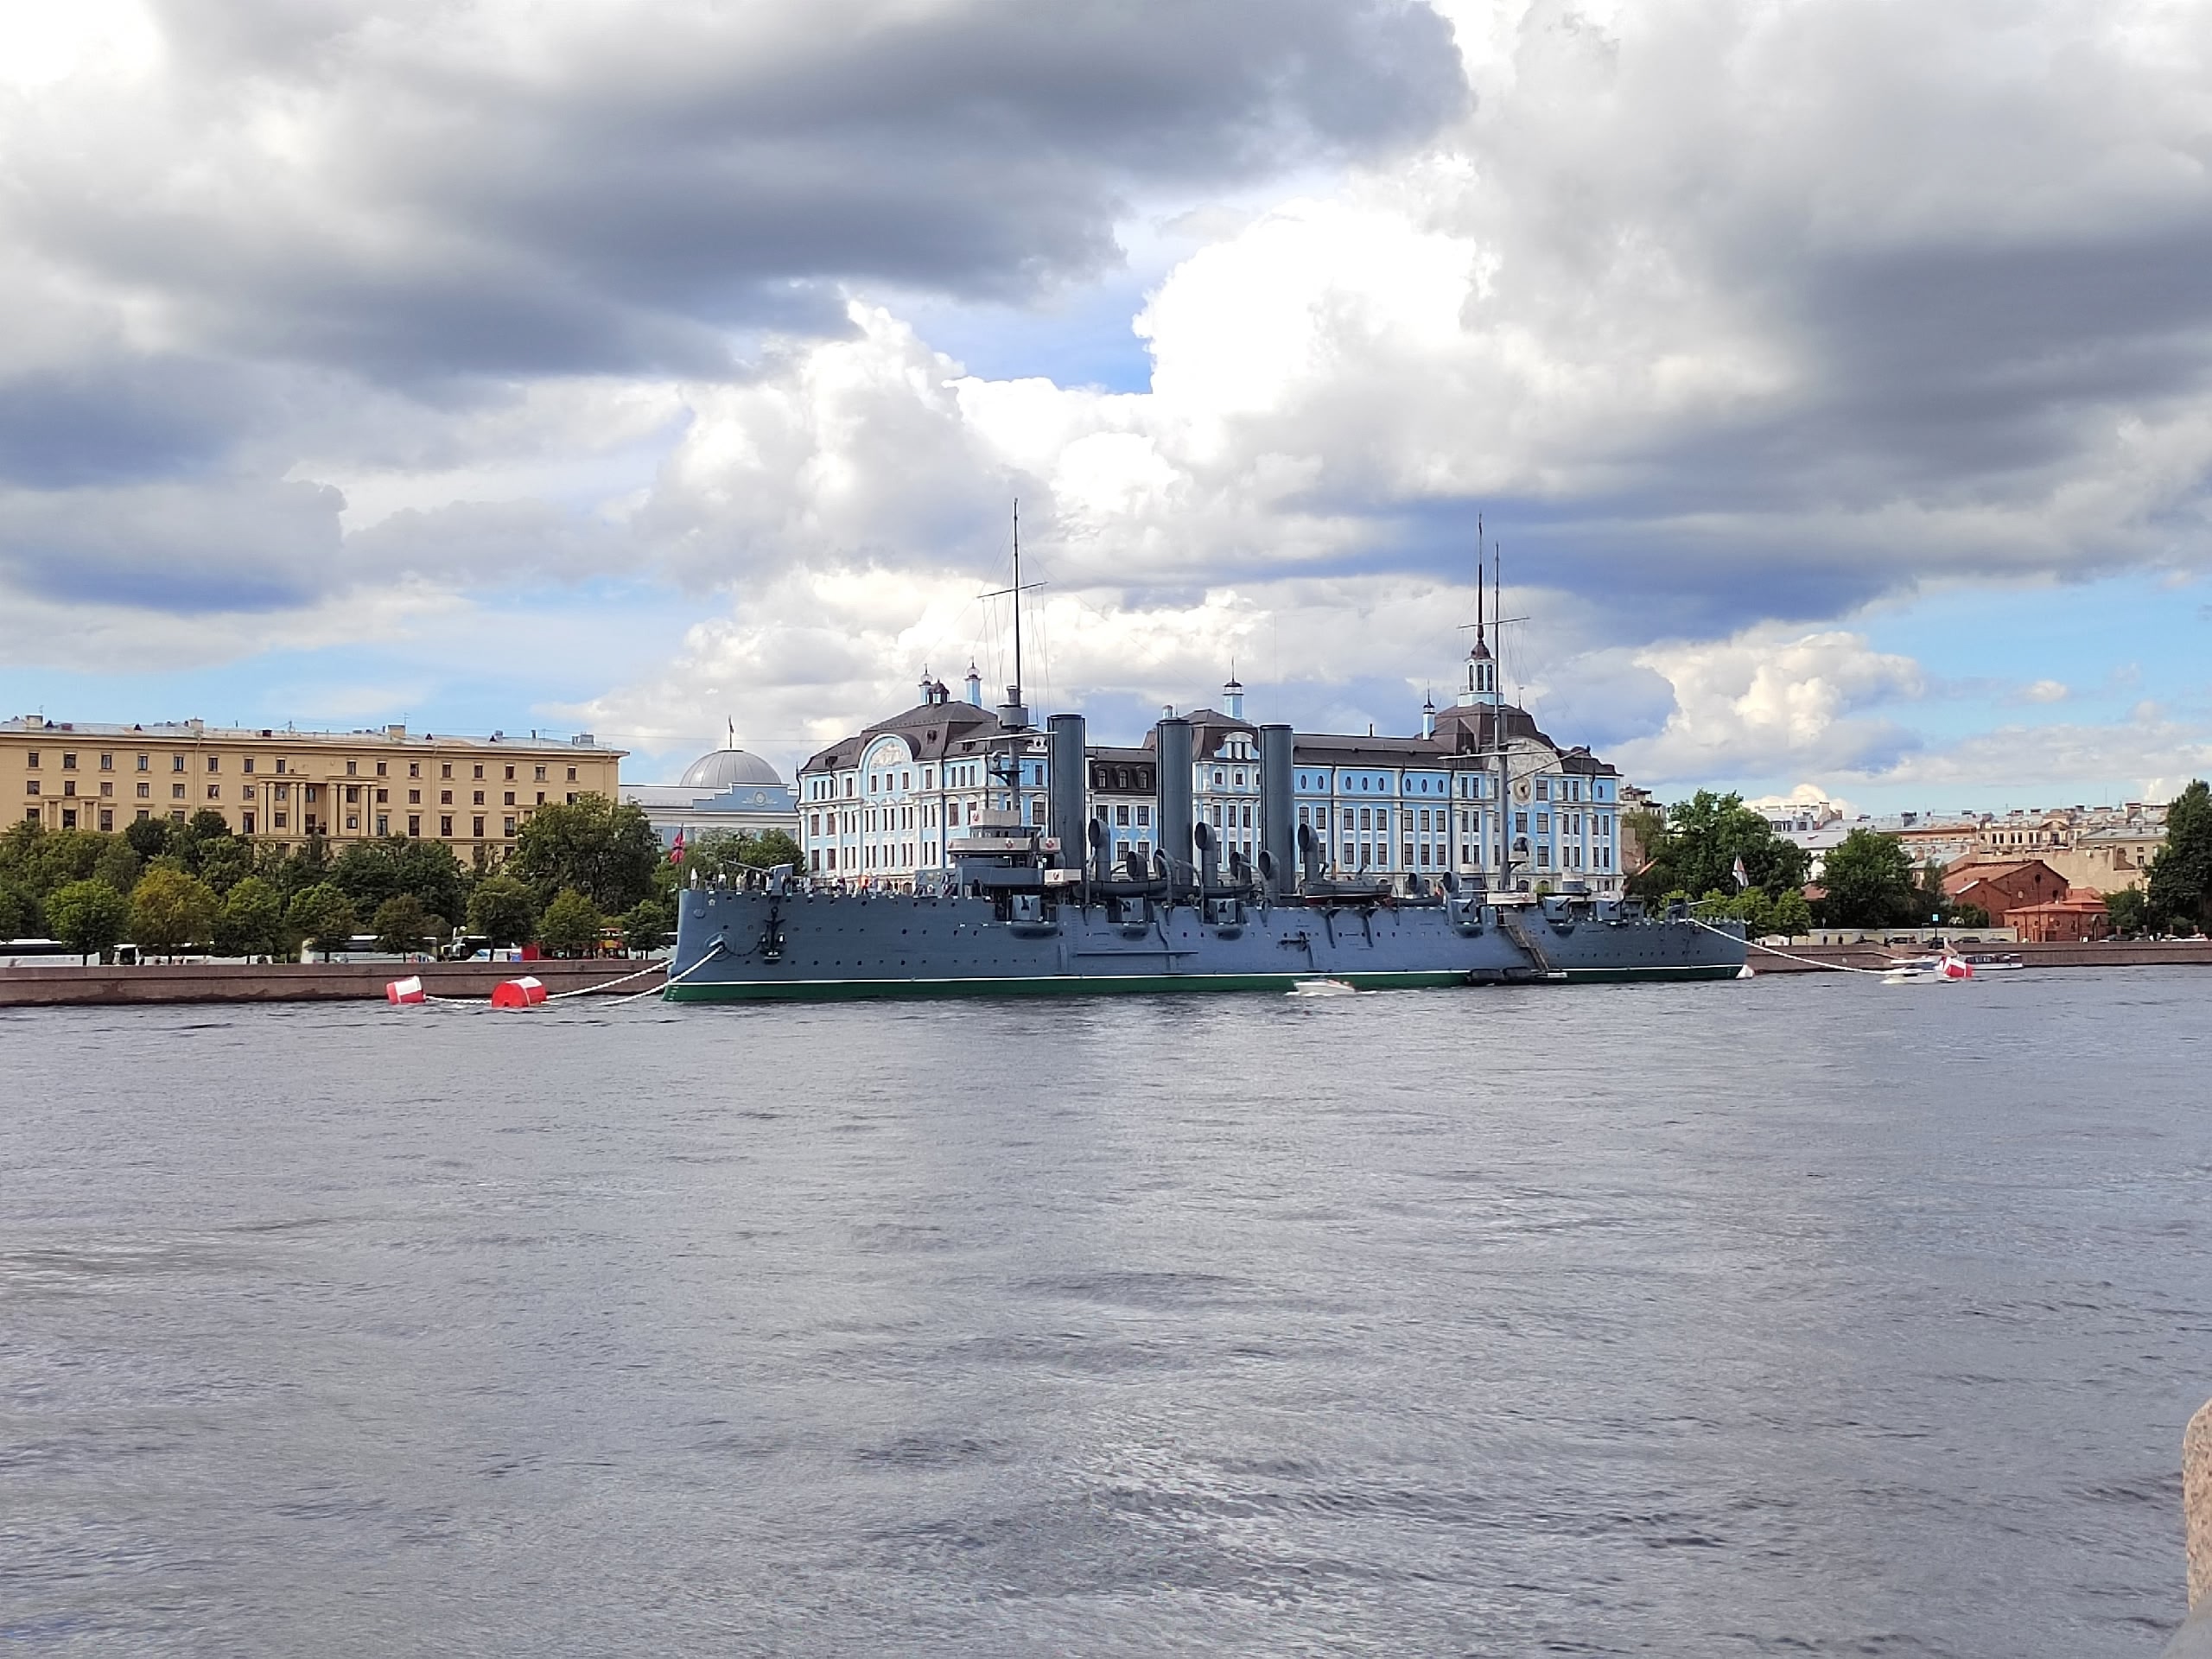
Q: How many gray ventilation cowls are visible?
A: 9